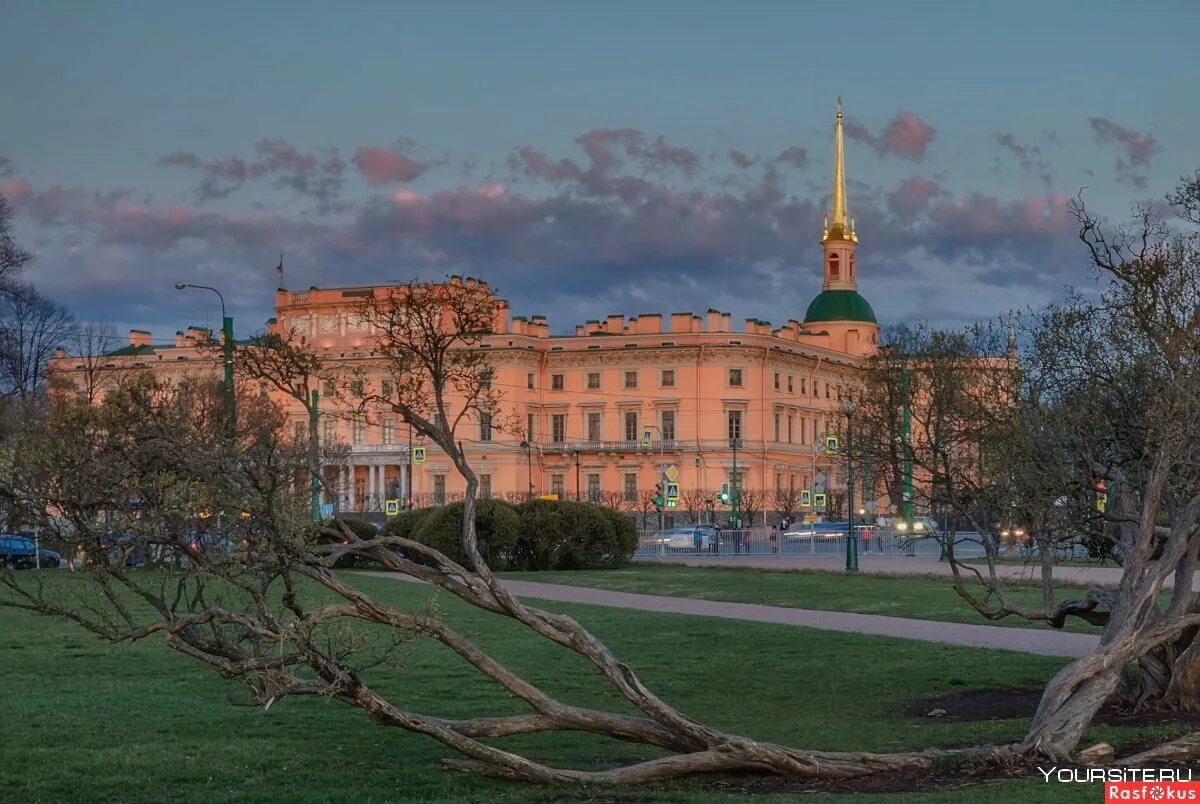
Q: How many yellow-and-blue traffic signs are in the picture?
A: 7